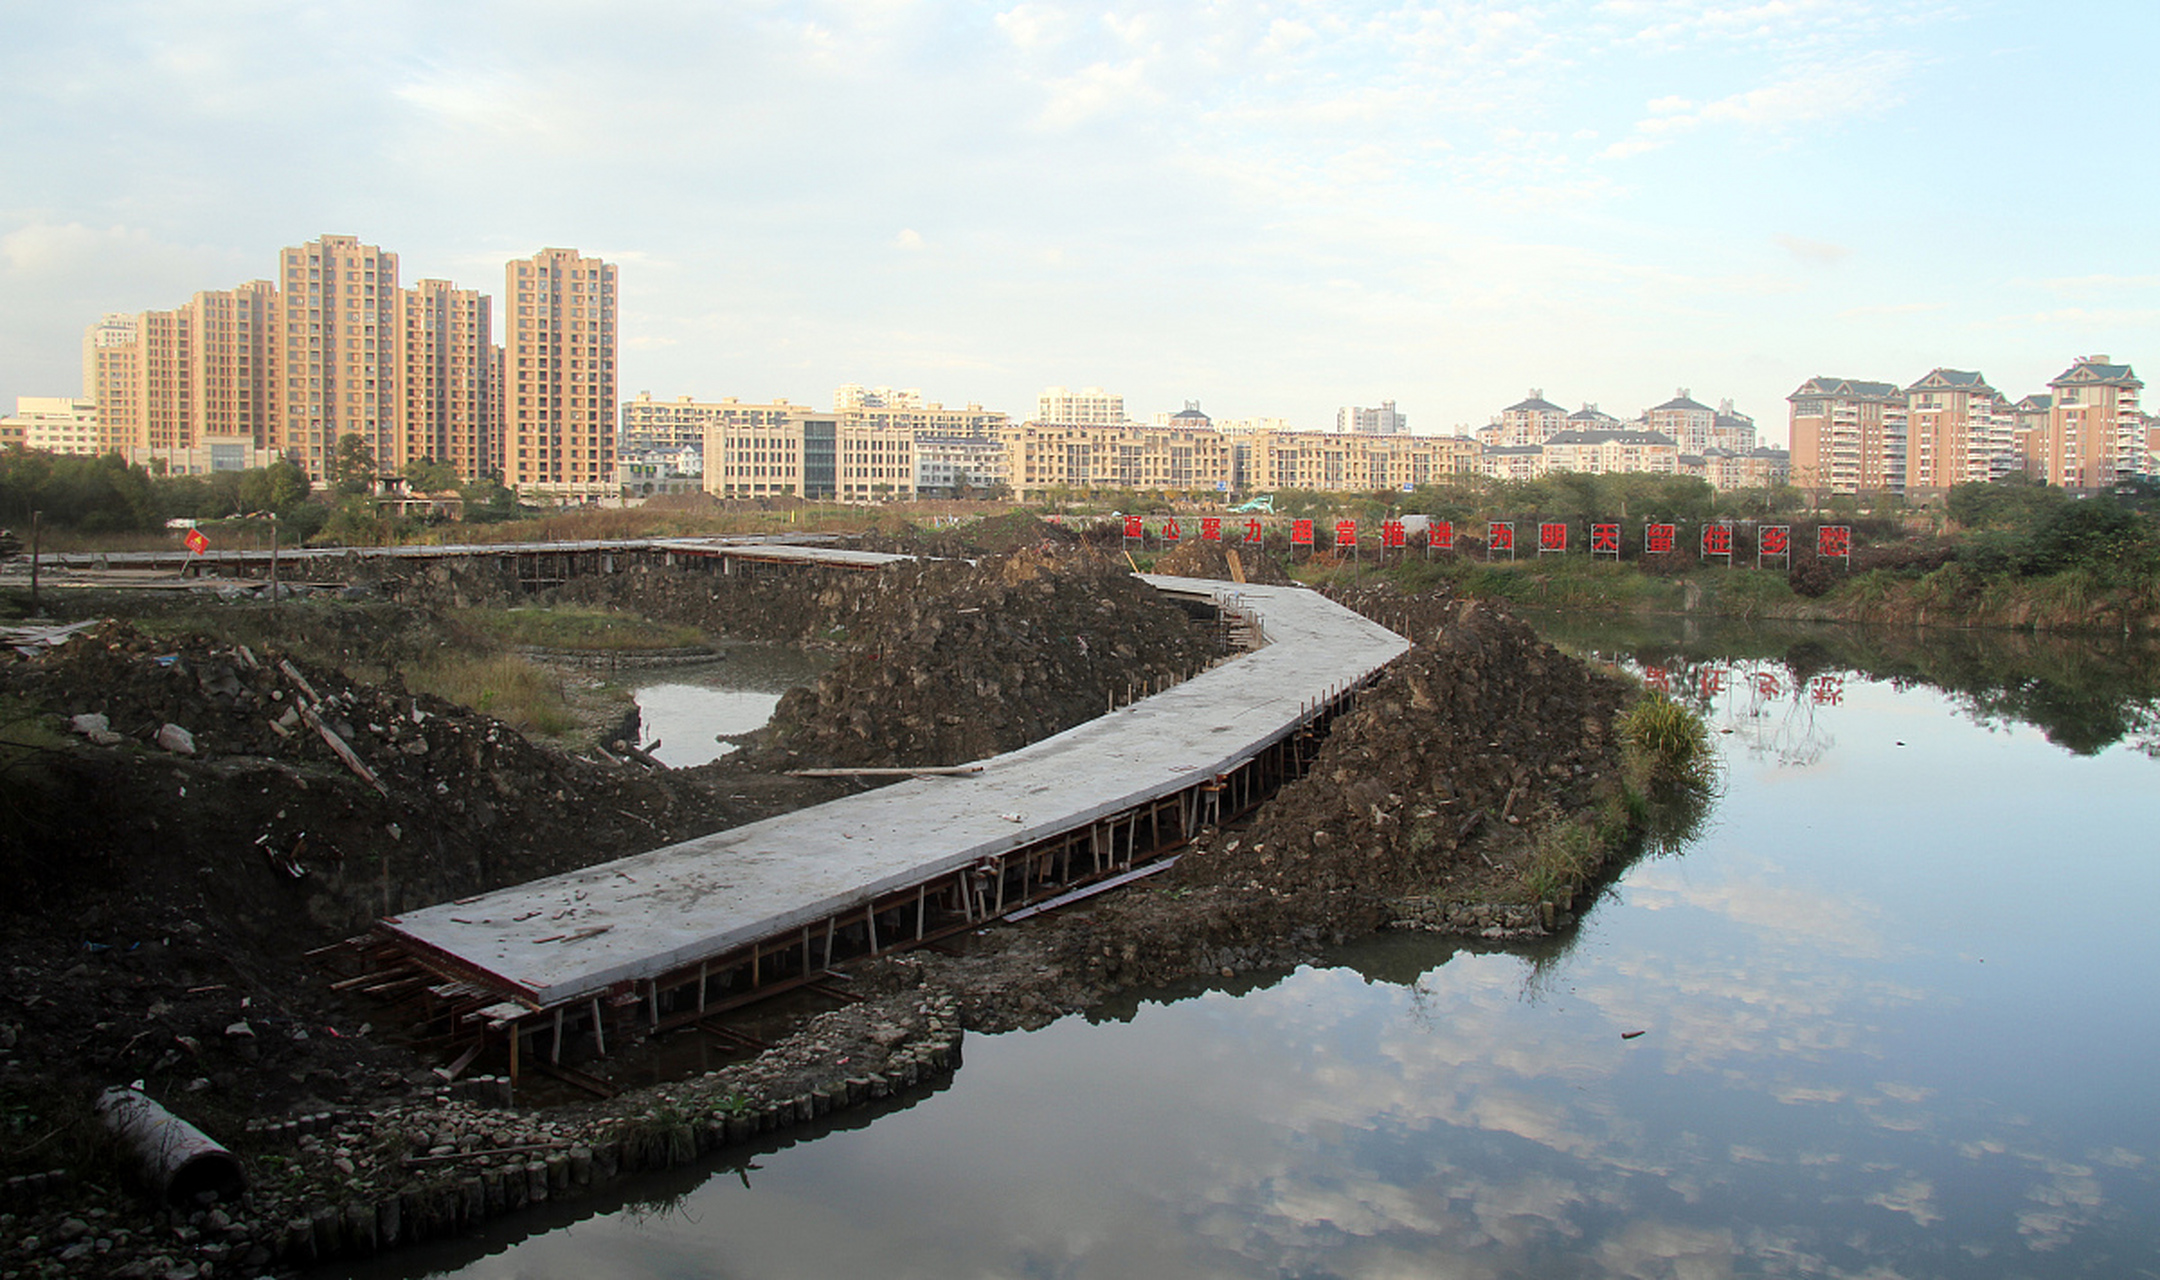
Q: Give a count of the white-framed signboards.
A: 15